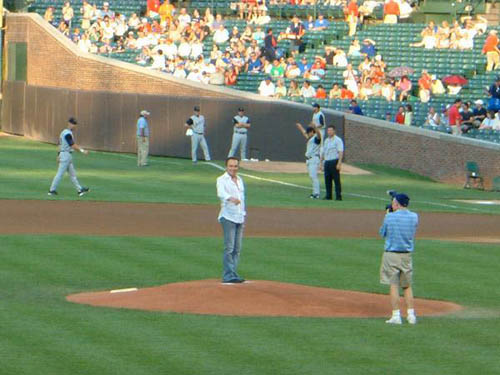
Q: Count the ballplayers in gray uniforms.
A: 5